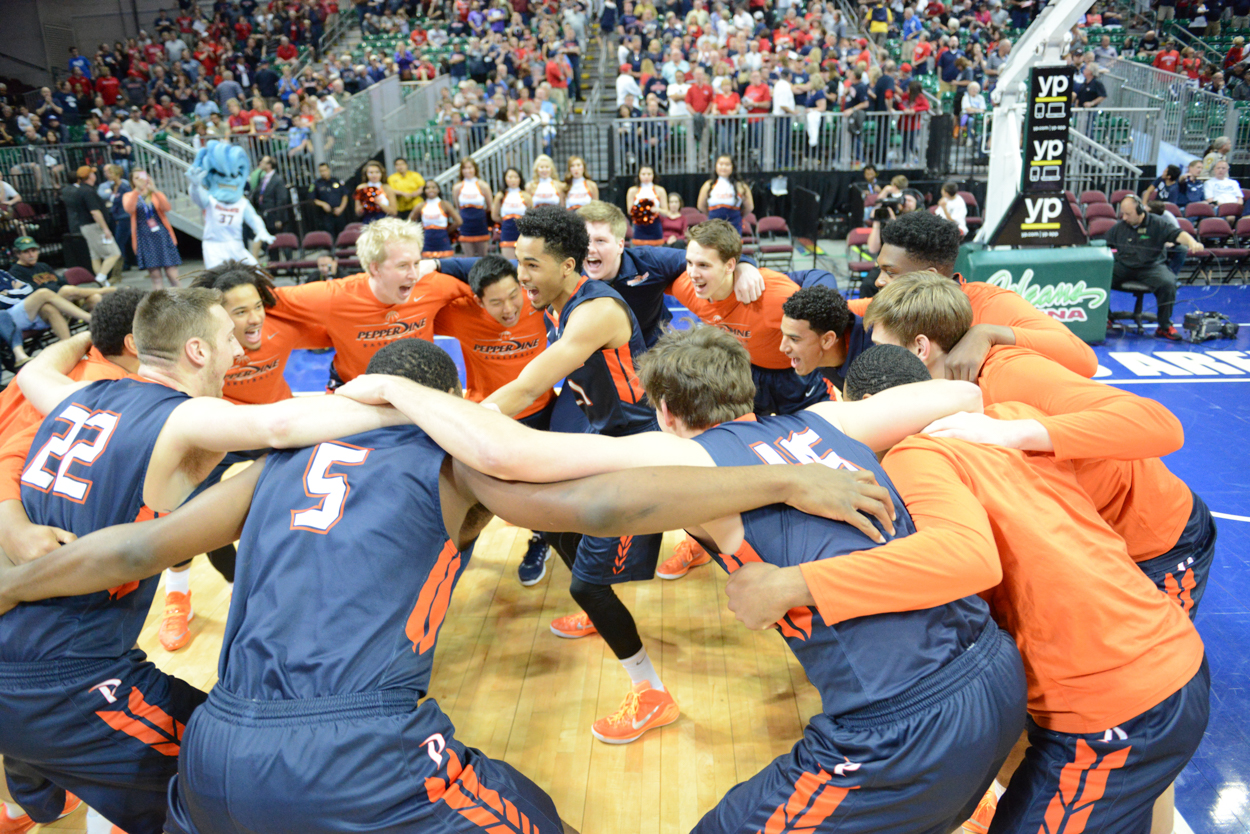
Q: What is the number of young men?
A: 14